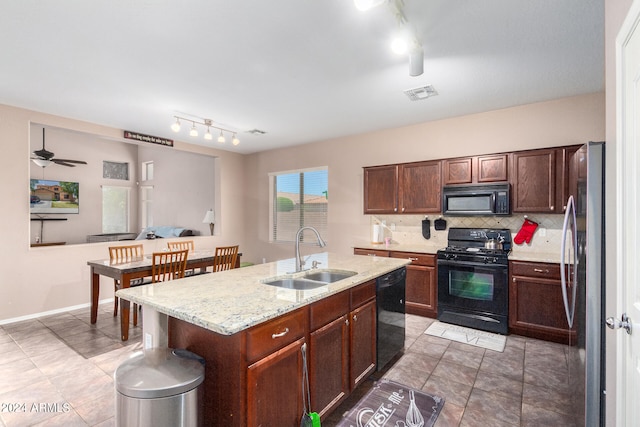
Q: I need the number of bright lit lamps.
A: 7